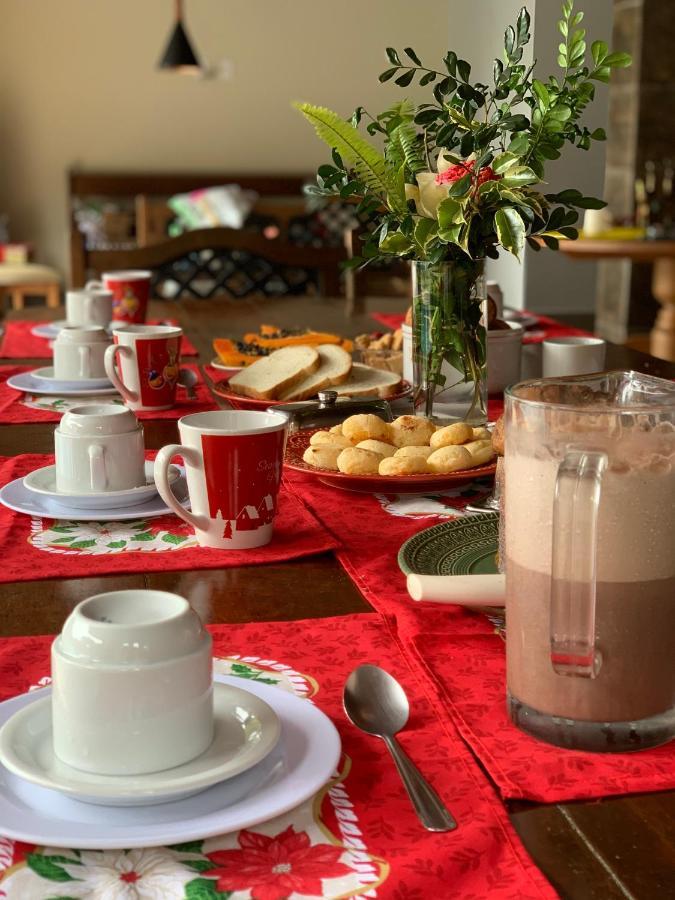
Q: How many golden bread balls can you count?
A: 13